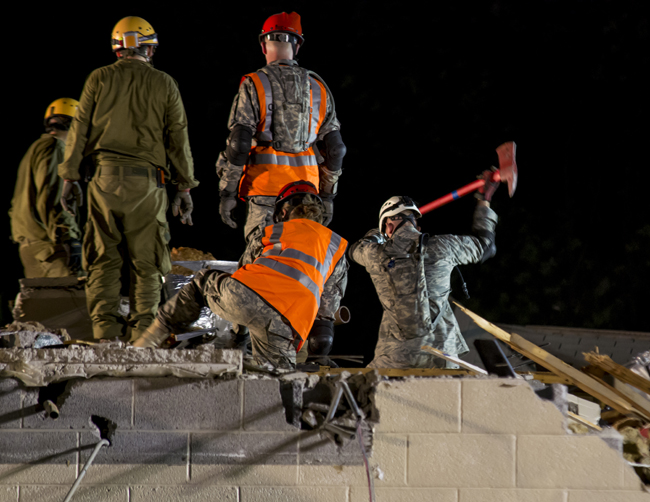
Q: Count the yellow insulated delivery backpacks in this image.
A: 0